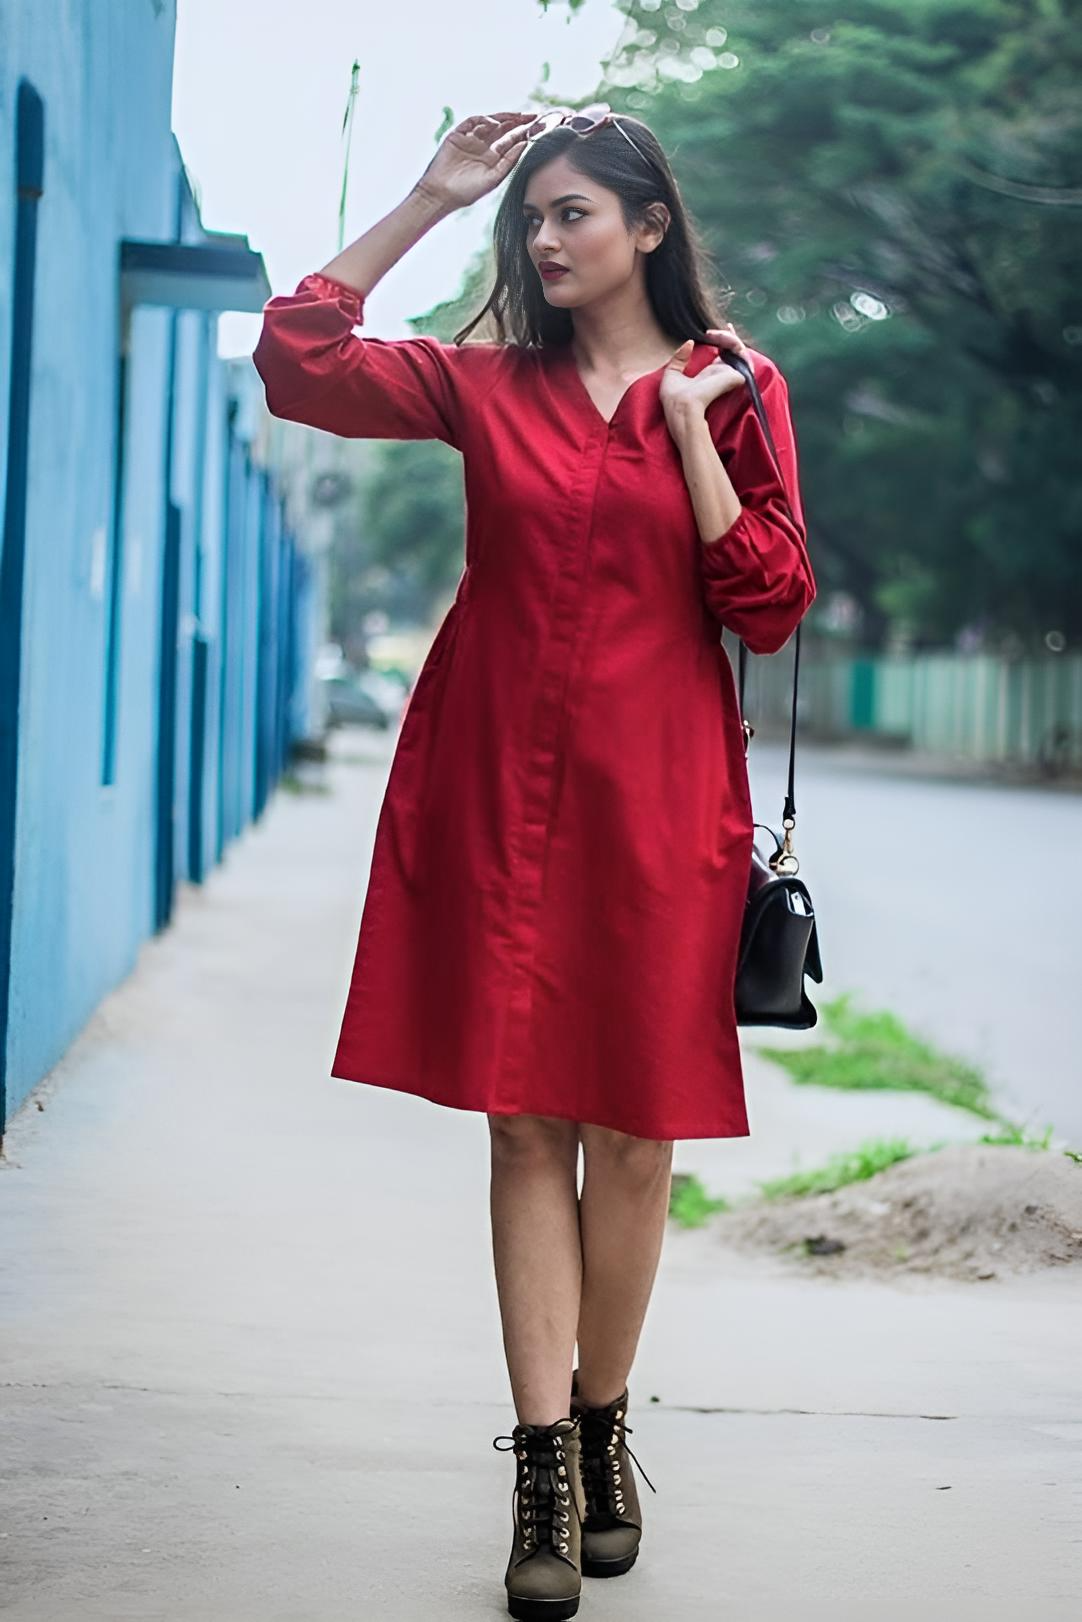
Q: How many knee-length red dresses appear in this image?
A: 1